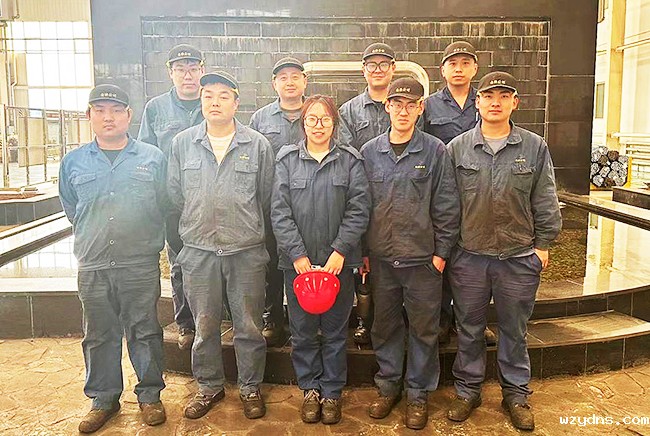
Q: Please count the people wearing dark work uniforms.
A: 9